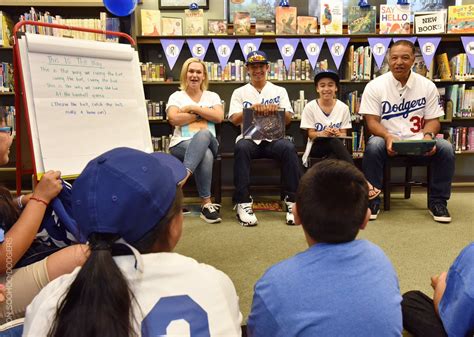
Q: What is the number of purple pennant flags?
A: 11